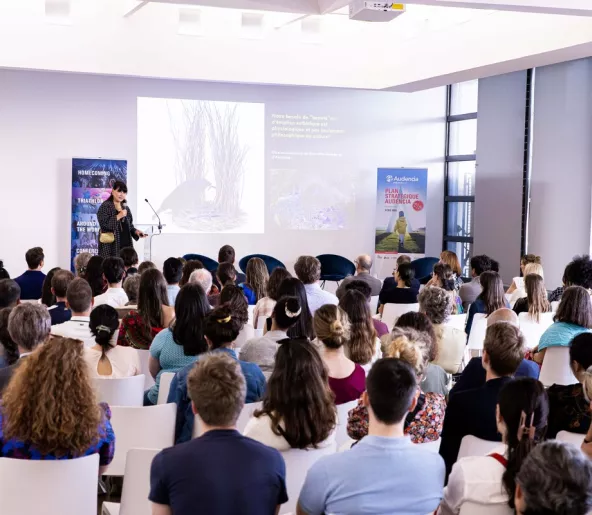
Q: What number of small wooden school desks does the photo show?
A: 0